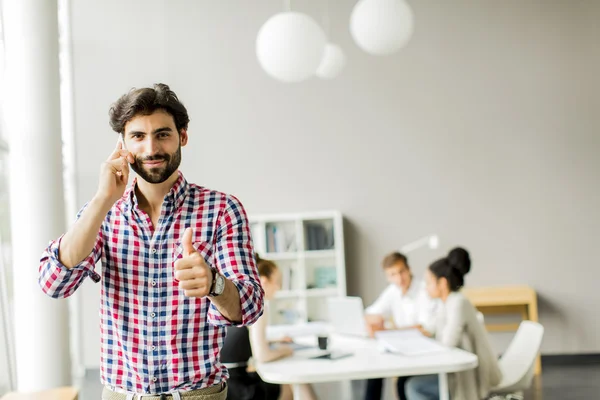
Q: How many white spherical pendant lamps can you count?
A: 3